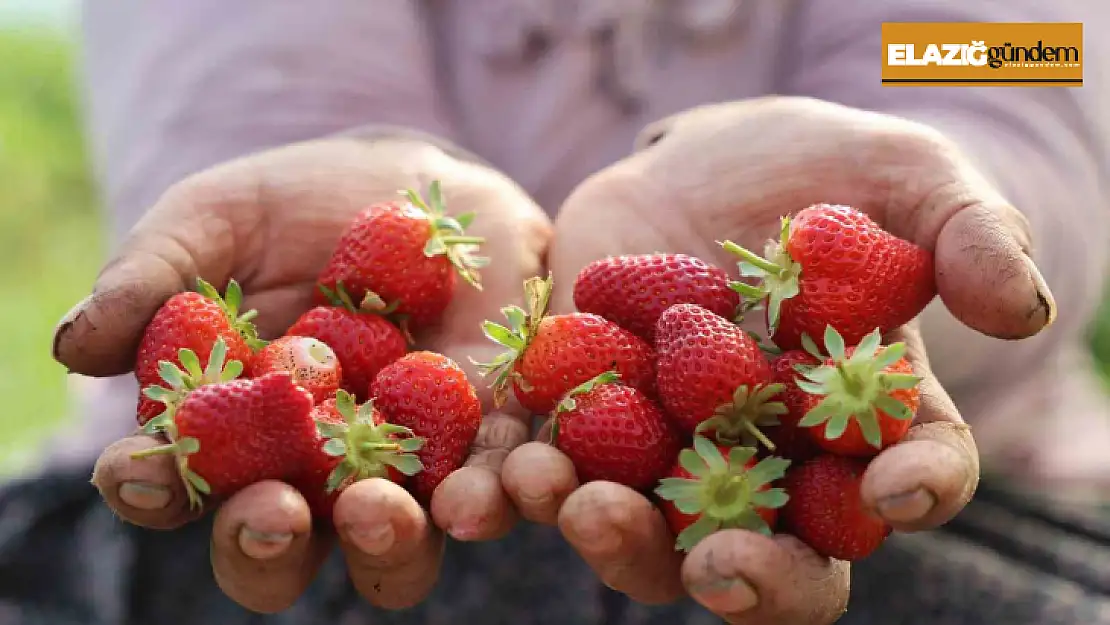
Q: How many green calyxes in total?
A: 11